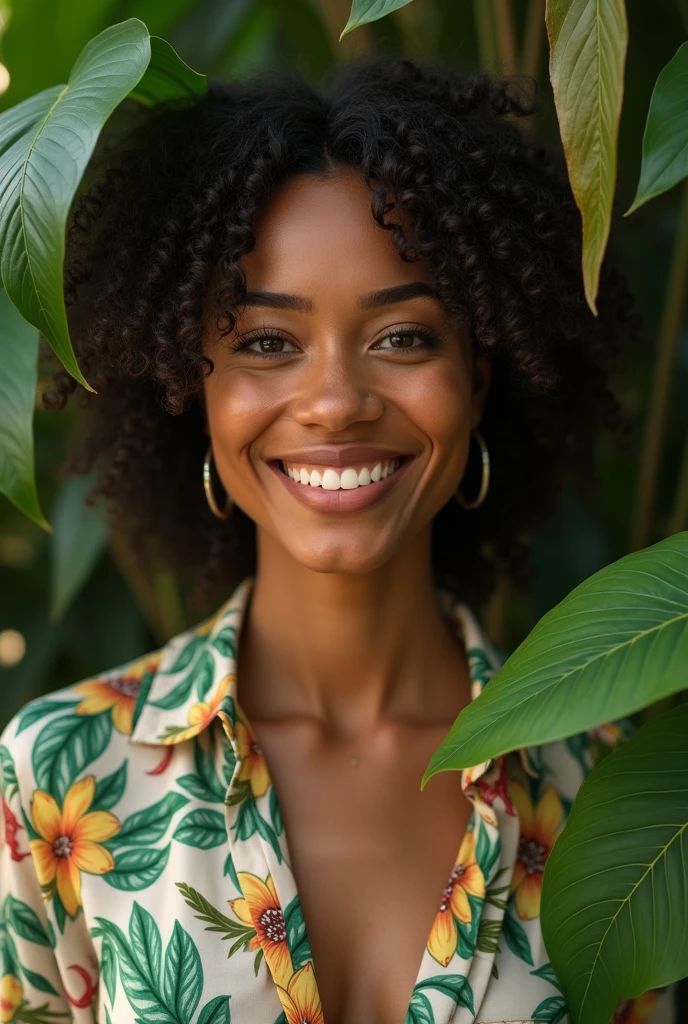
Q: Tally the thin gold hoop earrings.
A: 2